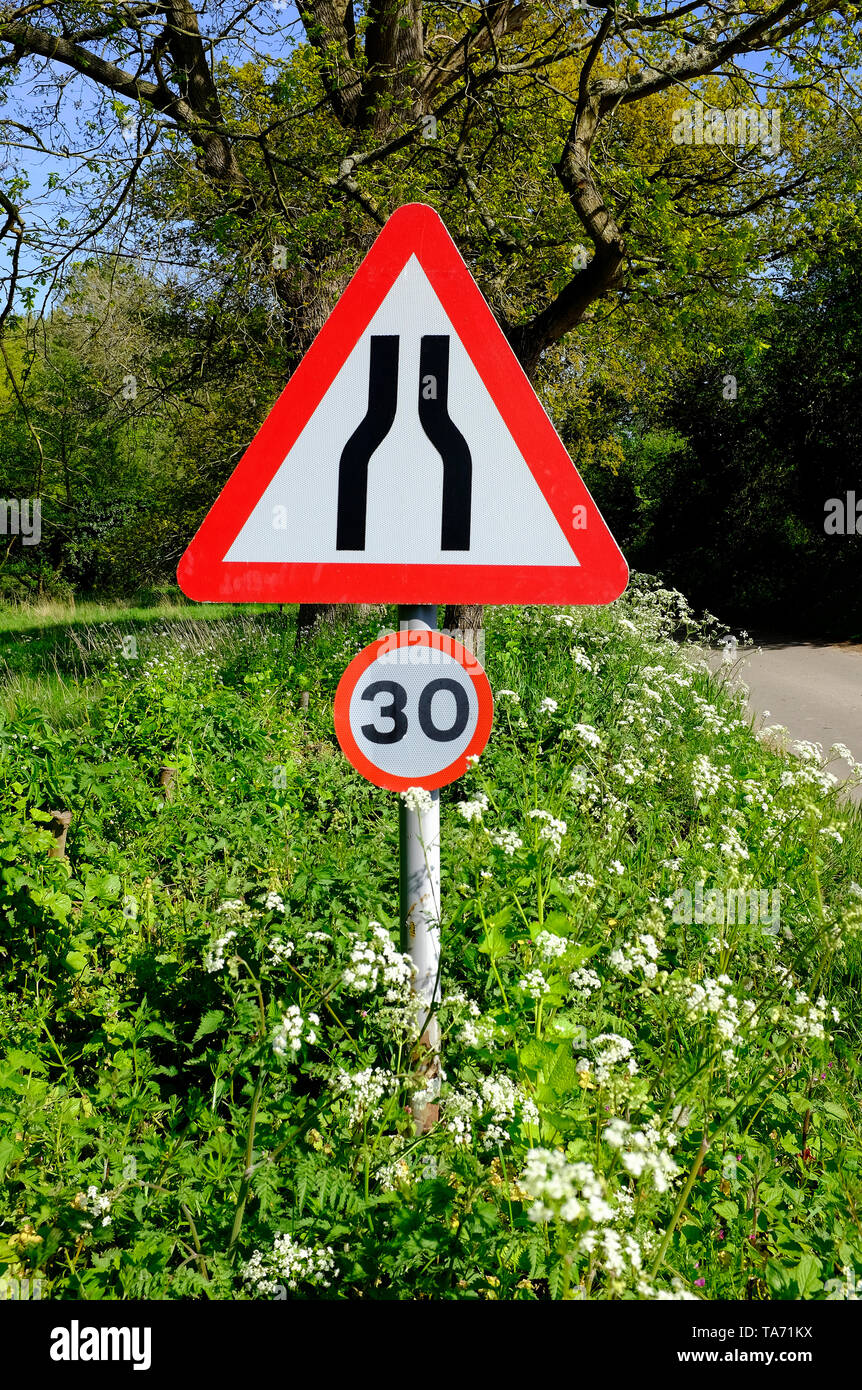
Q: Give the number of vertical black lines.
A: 2